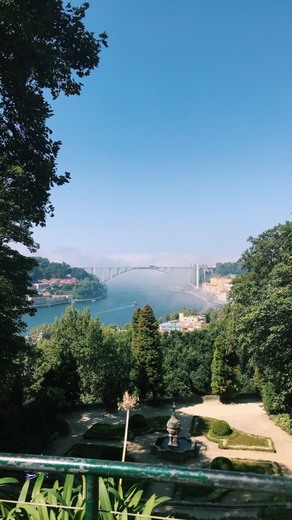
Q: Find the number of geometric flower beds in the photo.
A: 4